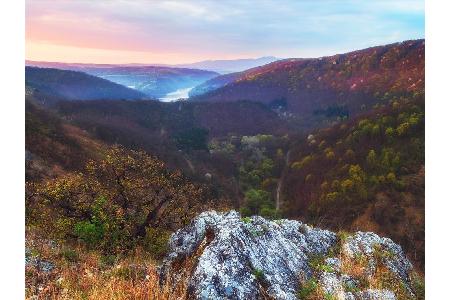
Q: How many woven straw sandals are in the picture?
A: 0